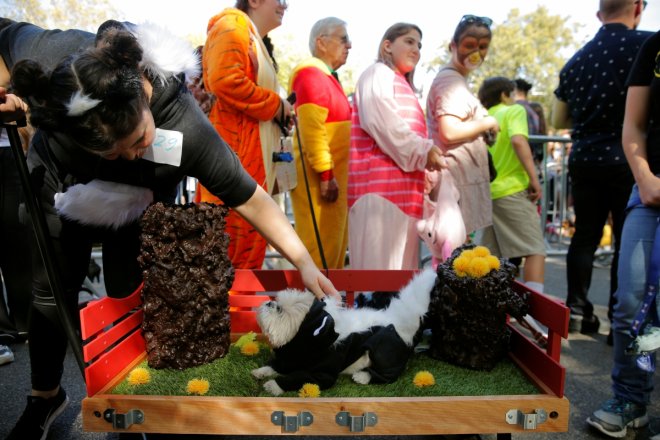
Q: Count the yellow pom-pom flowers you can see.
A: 10